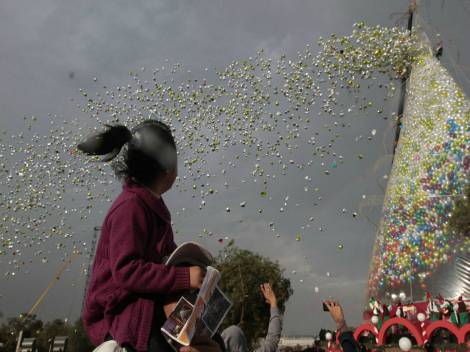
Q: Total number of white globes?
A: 4